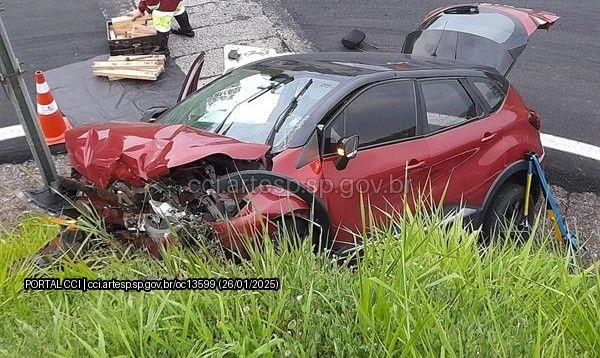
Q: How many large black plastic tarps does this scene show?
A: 1